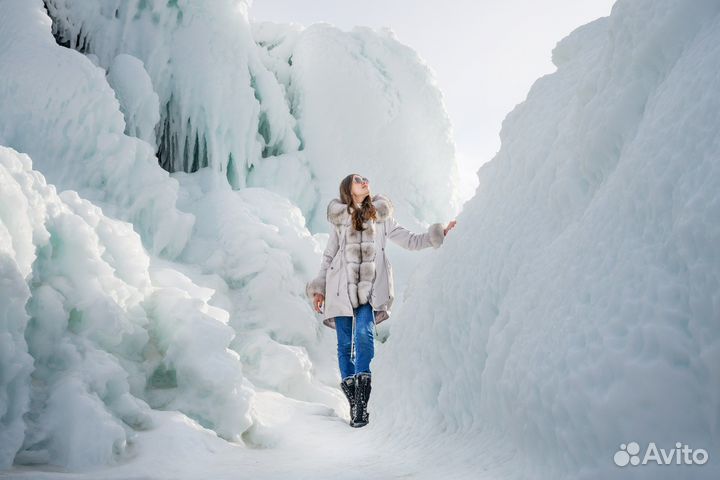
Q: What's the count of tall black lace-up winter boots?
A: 2